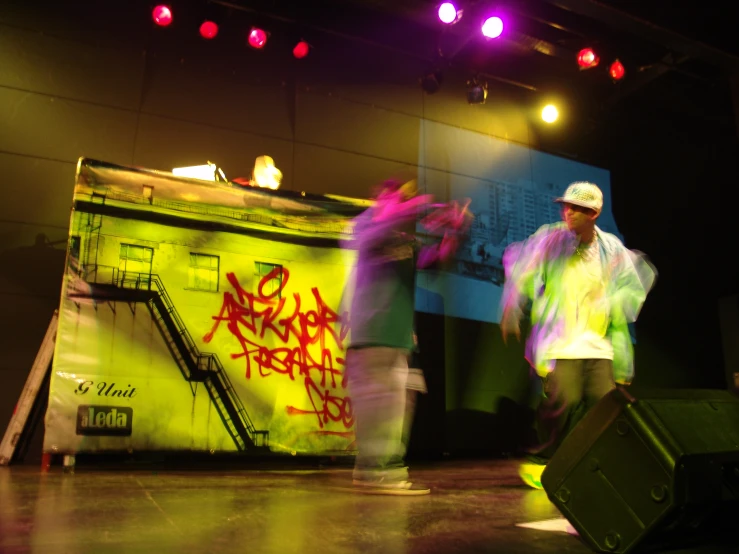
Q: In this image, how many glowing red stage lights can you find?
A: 6